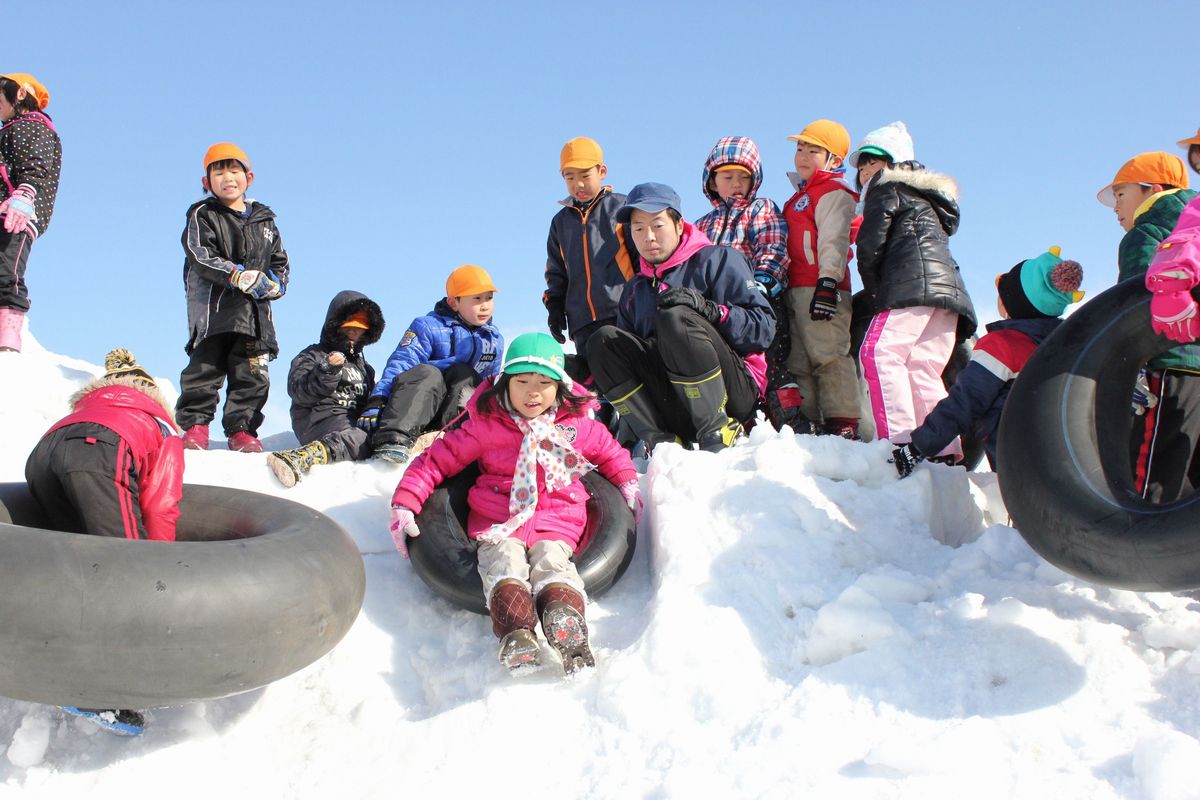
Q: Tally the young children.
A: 13